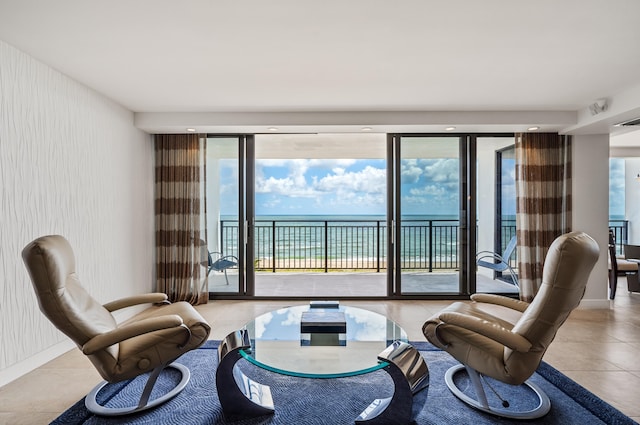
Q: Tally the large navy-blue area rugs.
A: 1